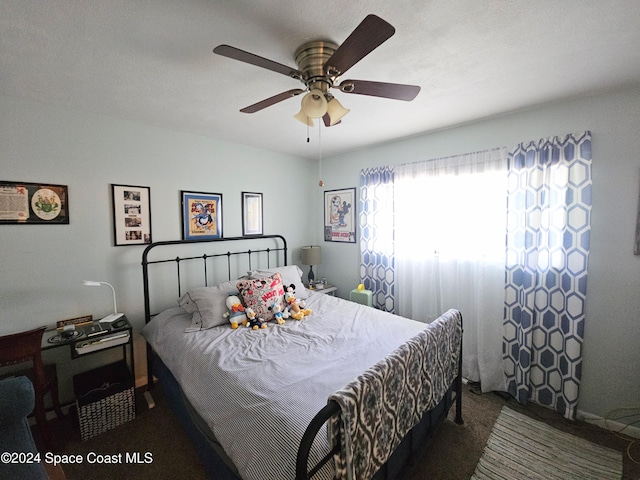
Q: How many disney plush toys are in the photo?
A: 5